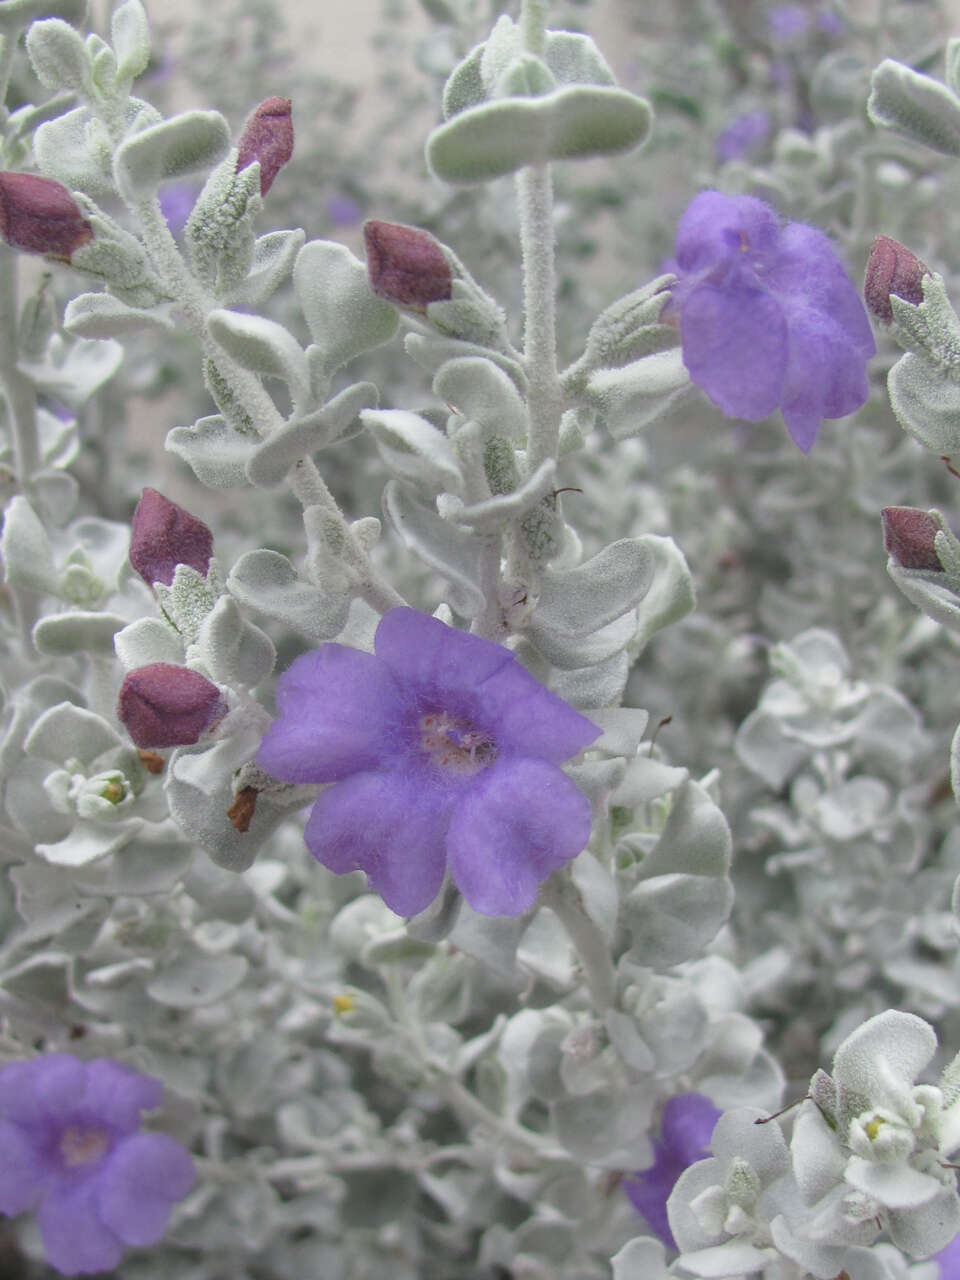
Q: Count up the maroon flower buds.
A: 7